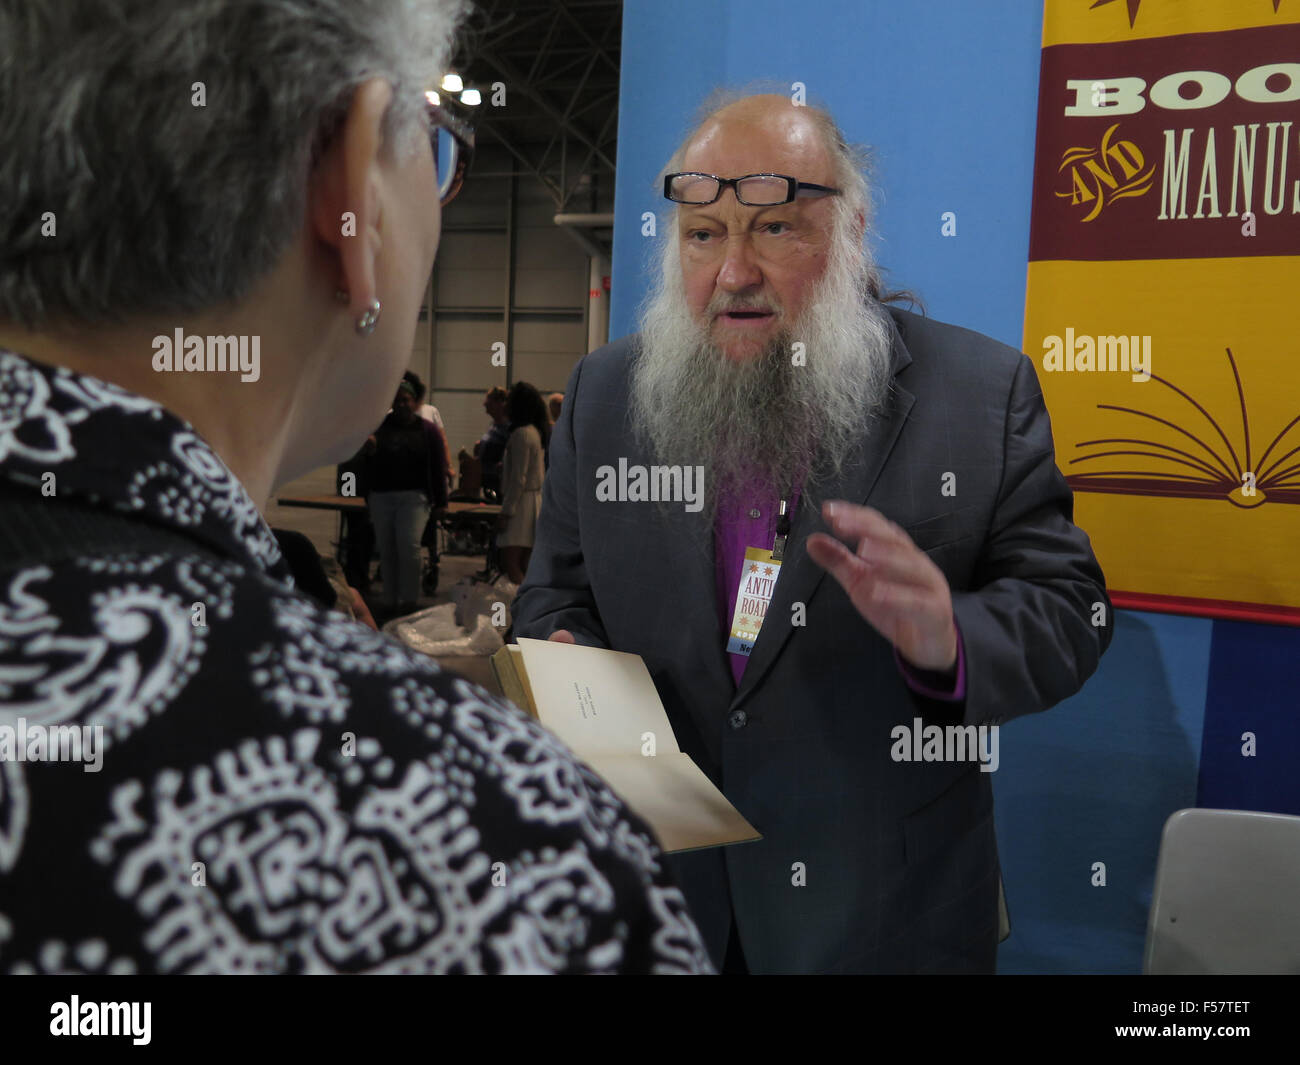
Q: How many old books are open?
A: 1